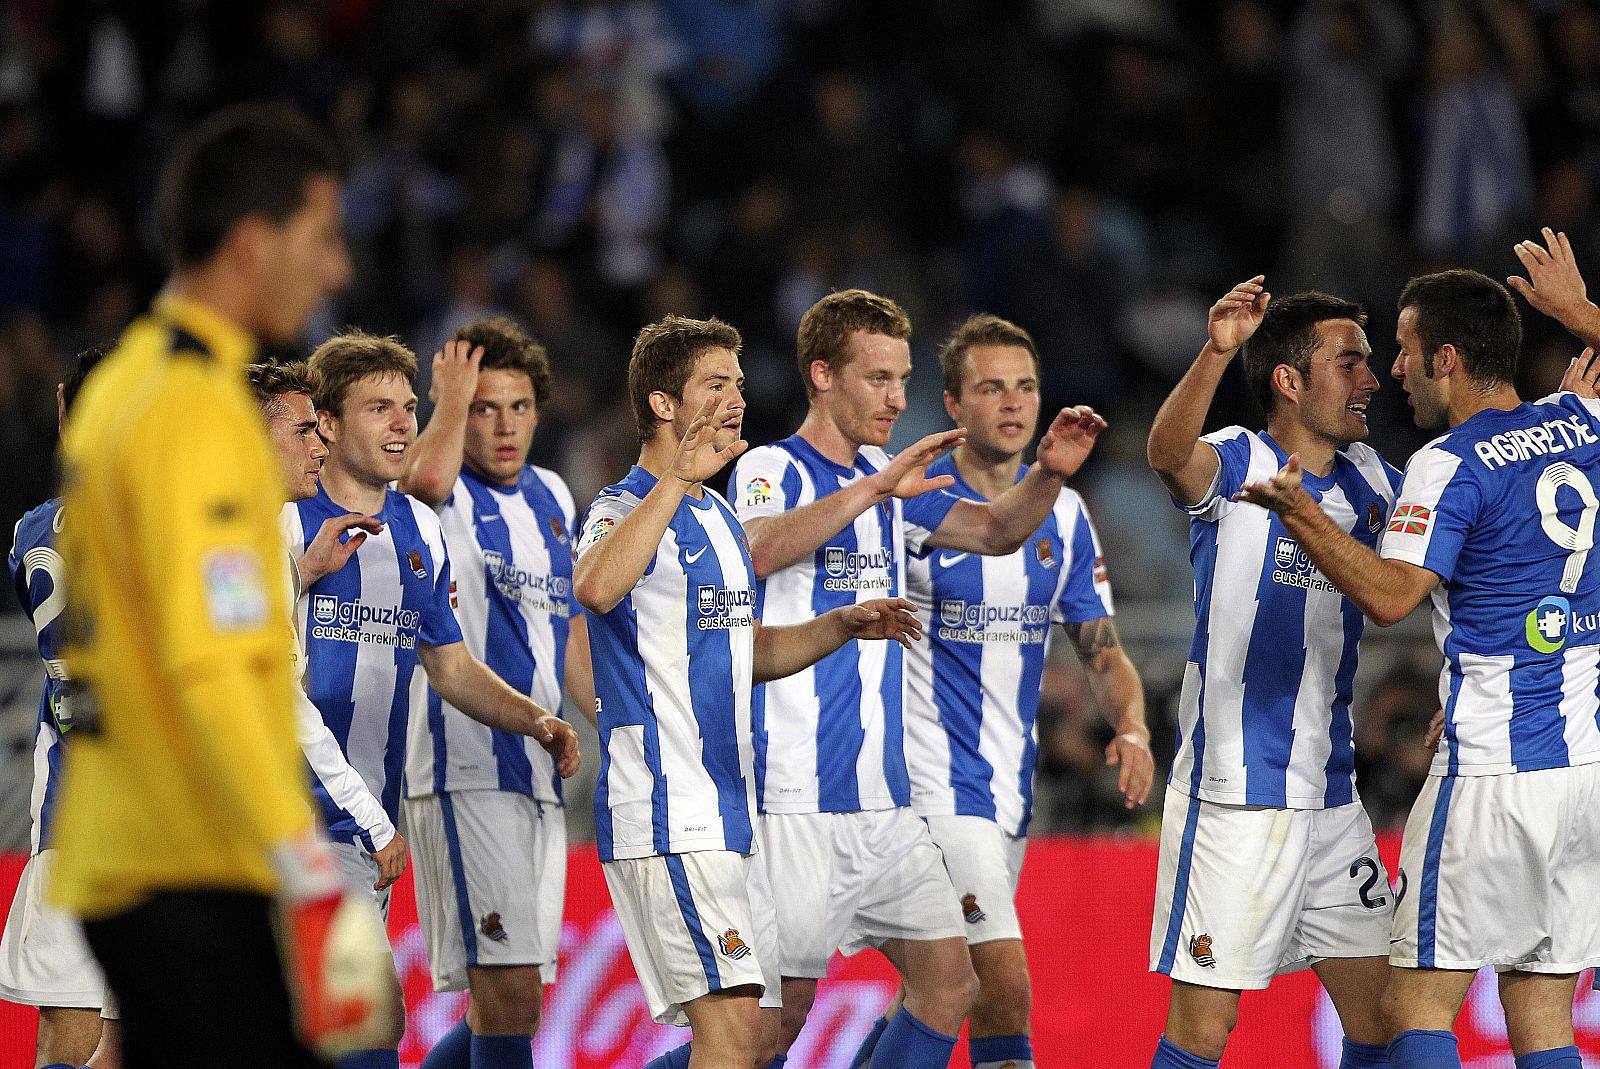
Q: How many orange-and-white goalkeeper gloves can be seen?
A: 1